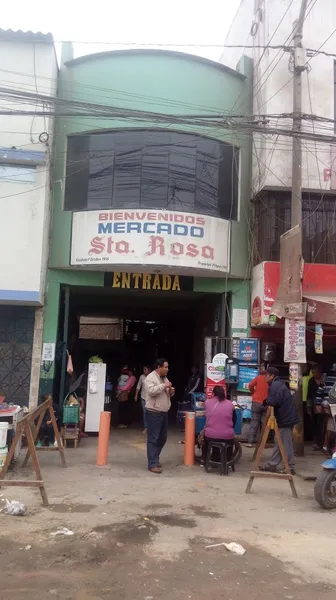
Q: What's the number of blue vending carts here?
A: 1